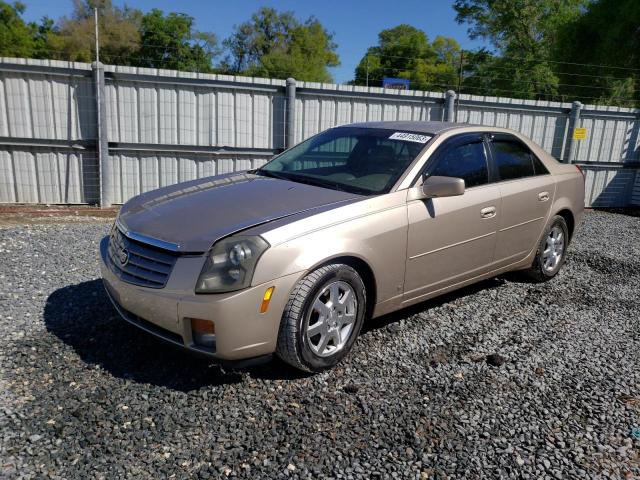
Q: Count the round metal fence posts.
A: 4